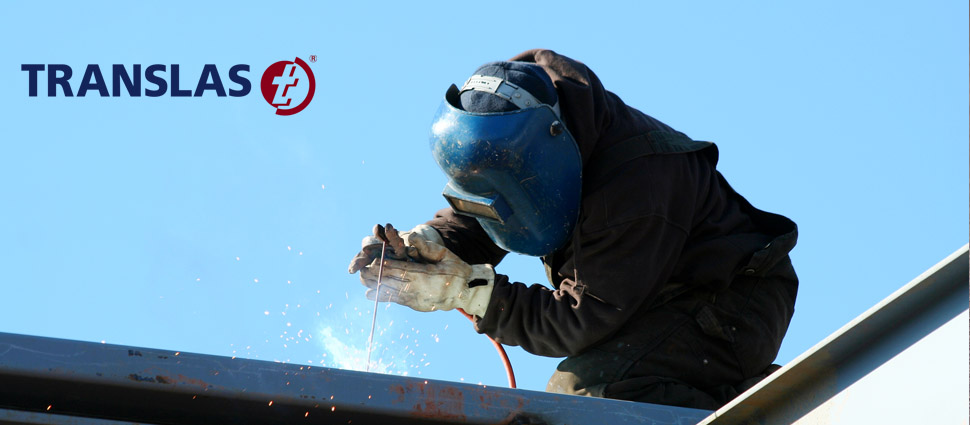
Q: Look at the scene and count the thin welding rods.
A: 1